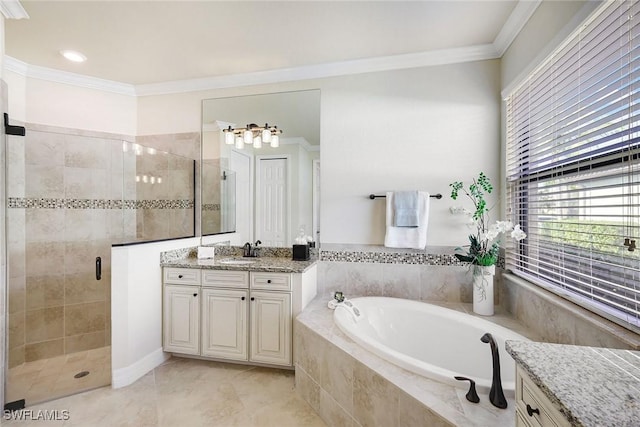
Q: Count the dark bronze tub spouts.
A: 1